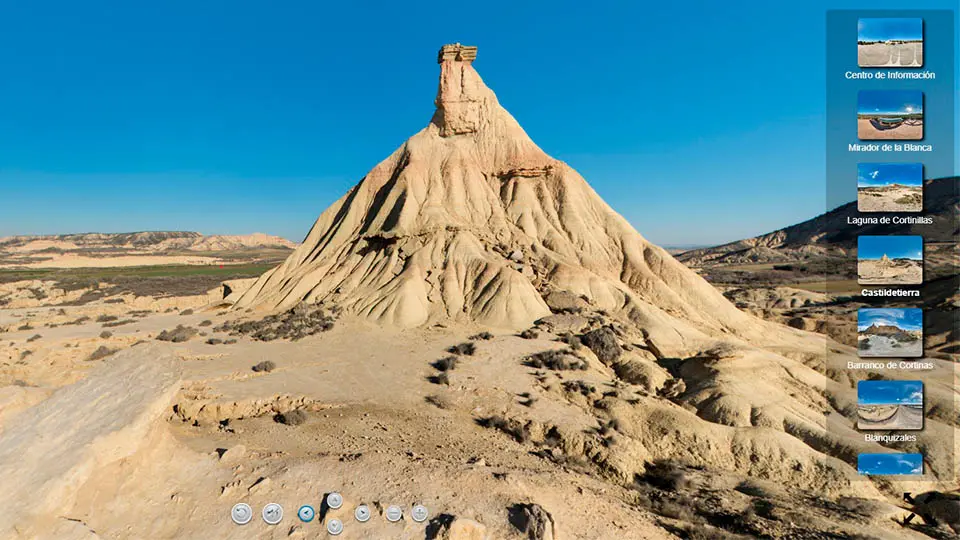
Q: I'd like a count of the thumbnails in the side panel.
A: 7